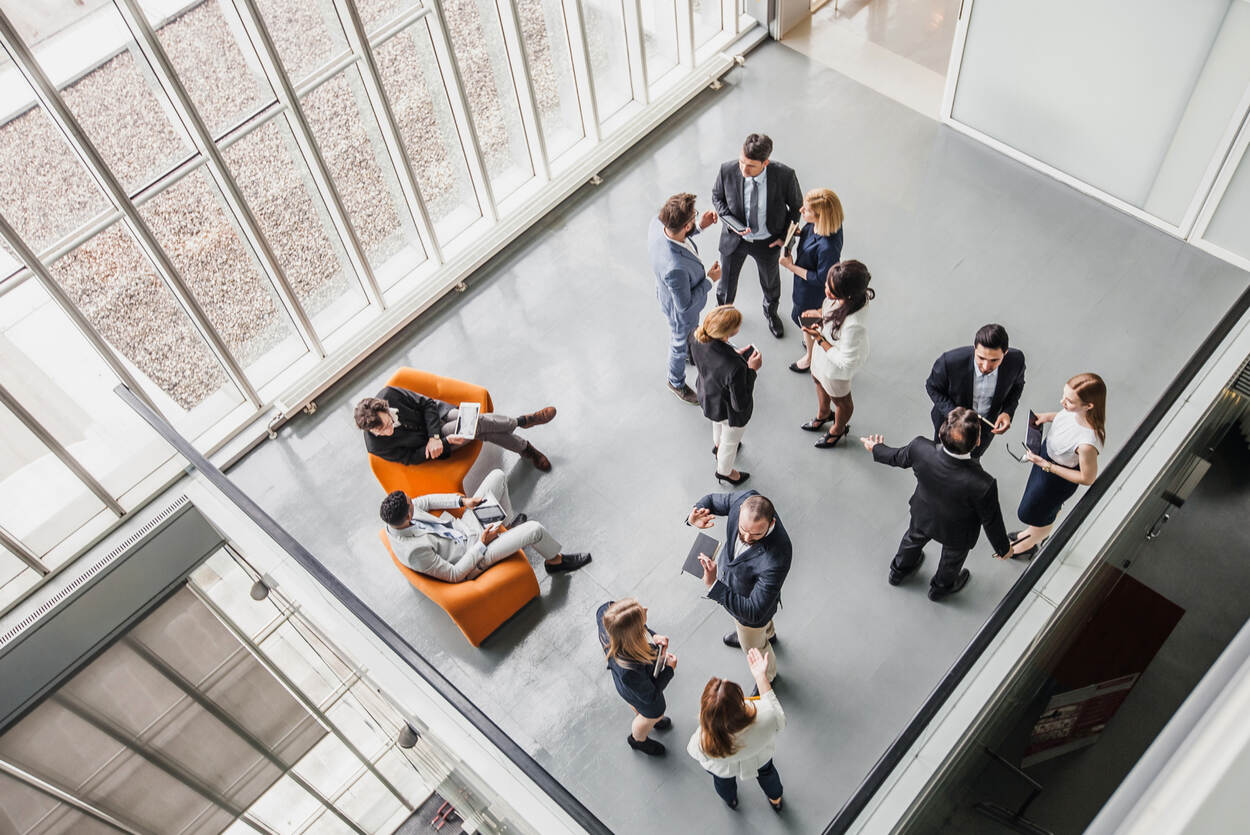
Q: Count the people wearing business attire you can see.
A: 13